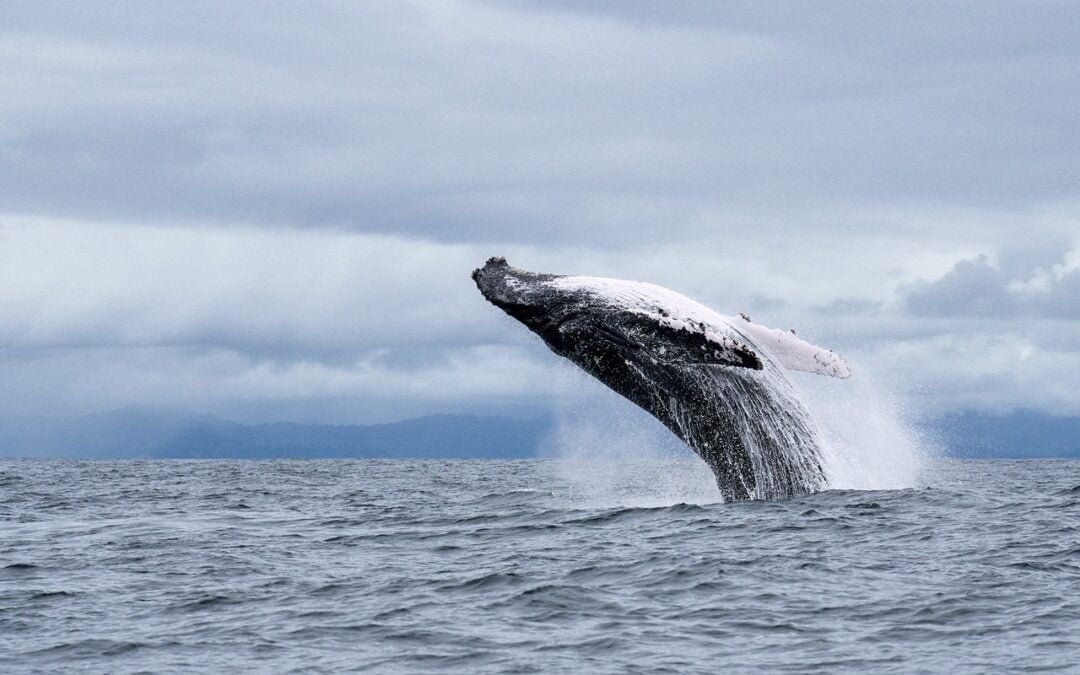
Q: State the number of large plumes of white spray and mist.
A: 2